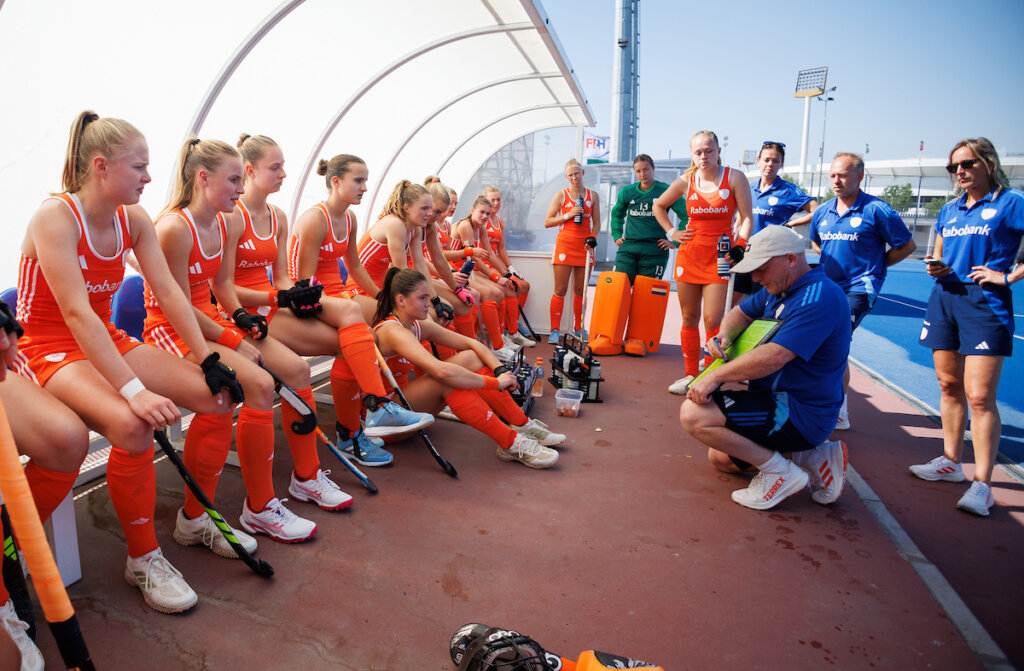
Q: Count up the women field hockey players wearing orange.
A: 12